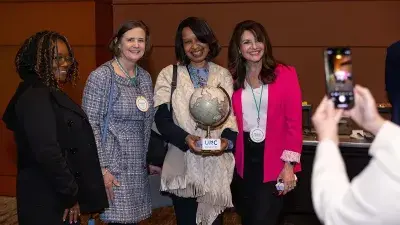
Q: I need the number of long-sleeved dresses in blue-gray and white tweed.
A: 1